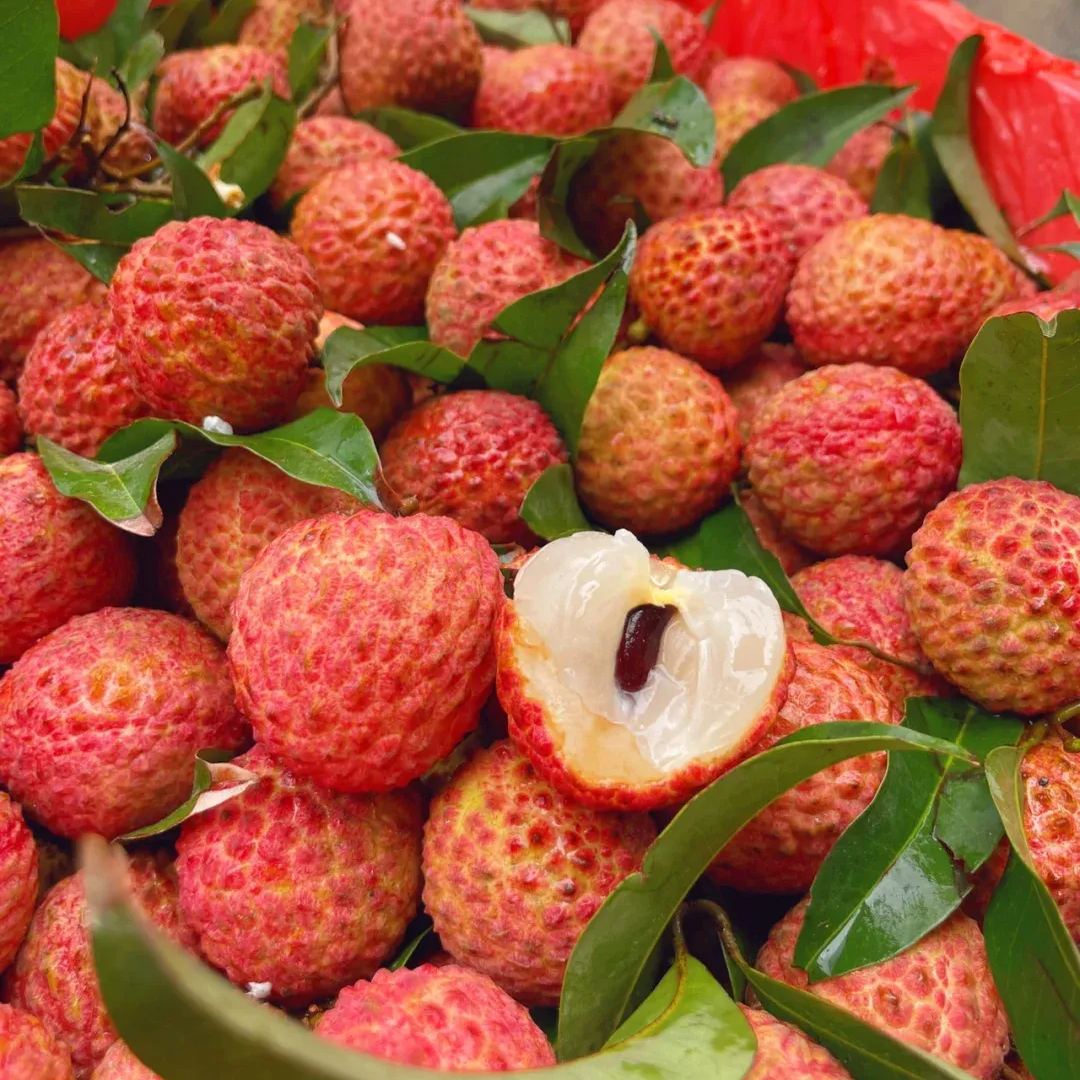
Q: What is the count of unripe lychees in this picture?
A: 0